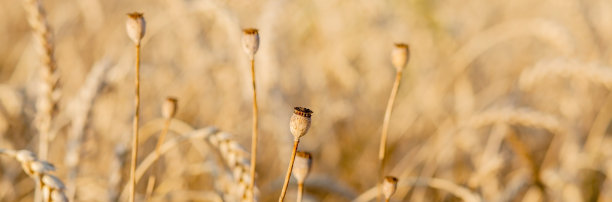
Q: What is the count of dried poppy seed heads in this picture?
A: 7